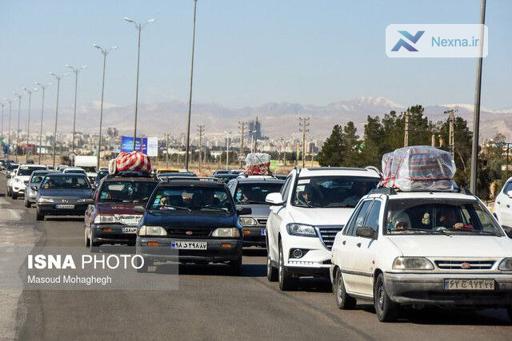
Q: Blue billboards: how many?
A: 1